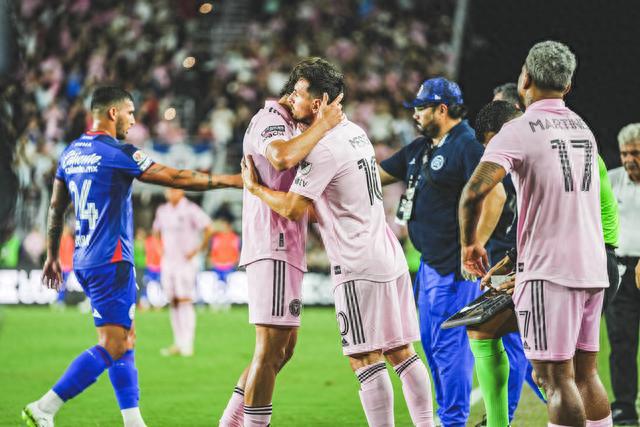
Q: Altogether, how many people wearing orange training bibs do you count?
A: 3